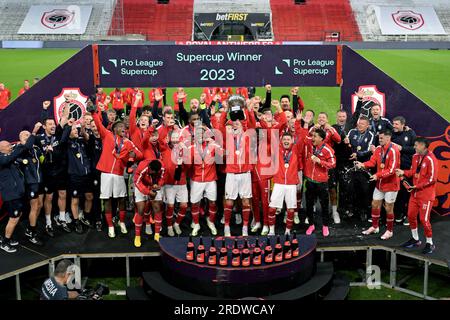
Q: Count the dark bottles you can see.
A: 11